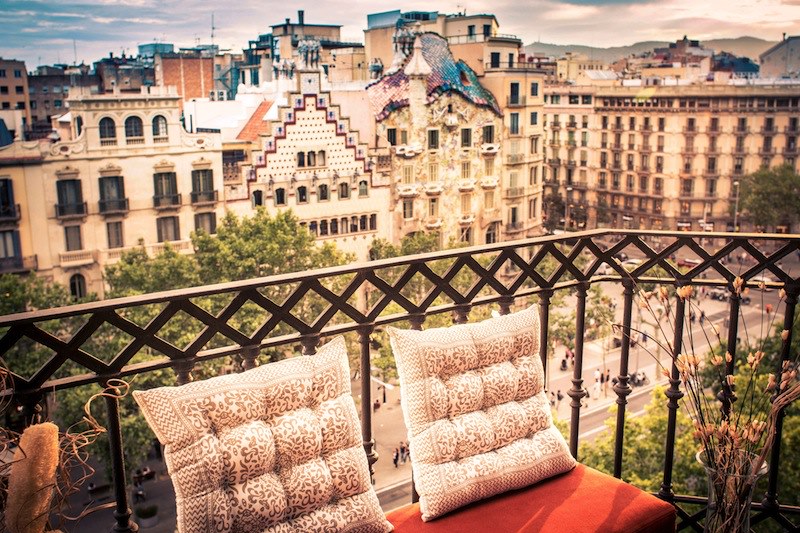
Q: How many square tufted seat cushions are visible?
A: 2